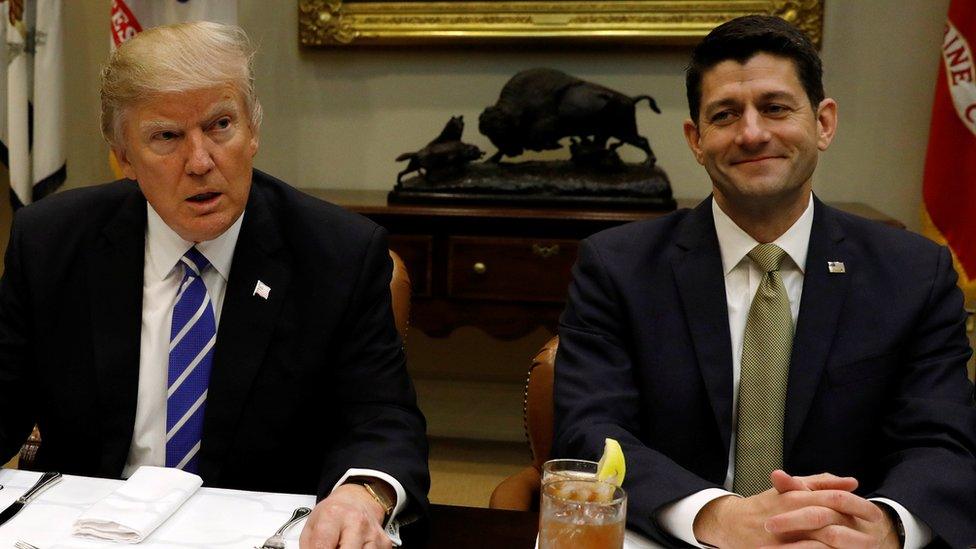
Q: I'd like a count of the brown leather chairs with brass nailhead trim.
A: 2